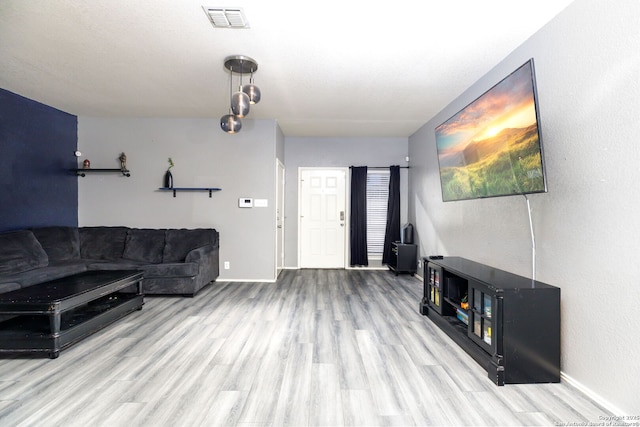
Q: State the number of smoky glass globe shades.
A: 3